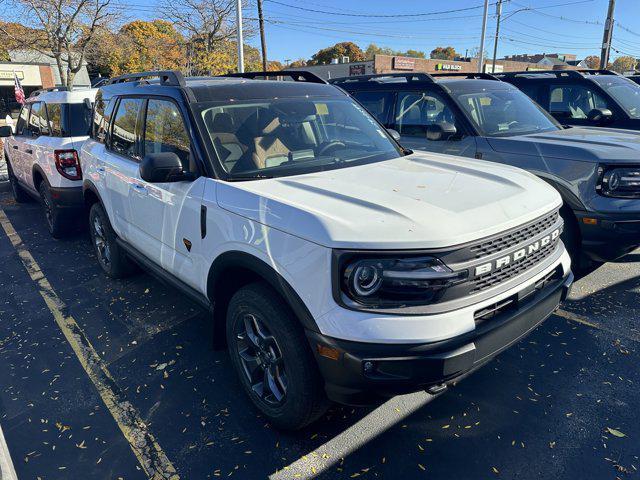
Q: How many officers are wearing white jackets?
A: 0